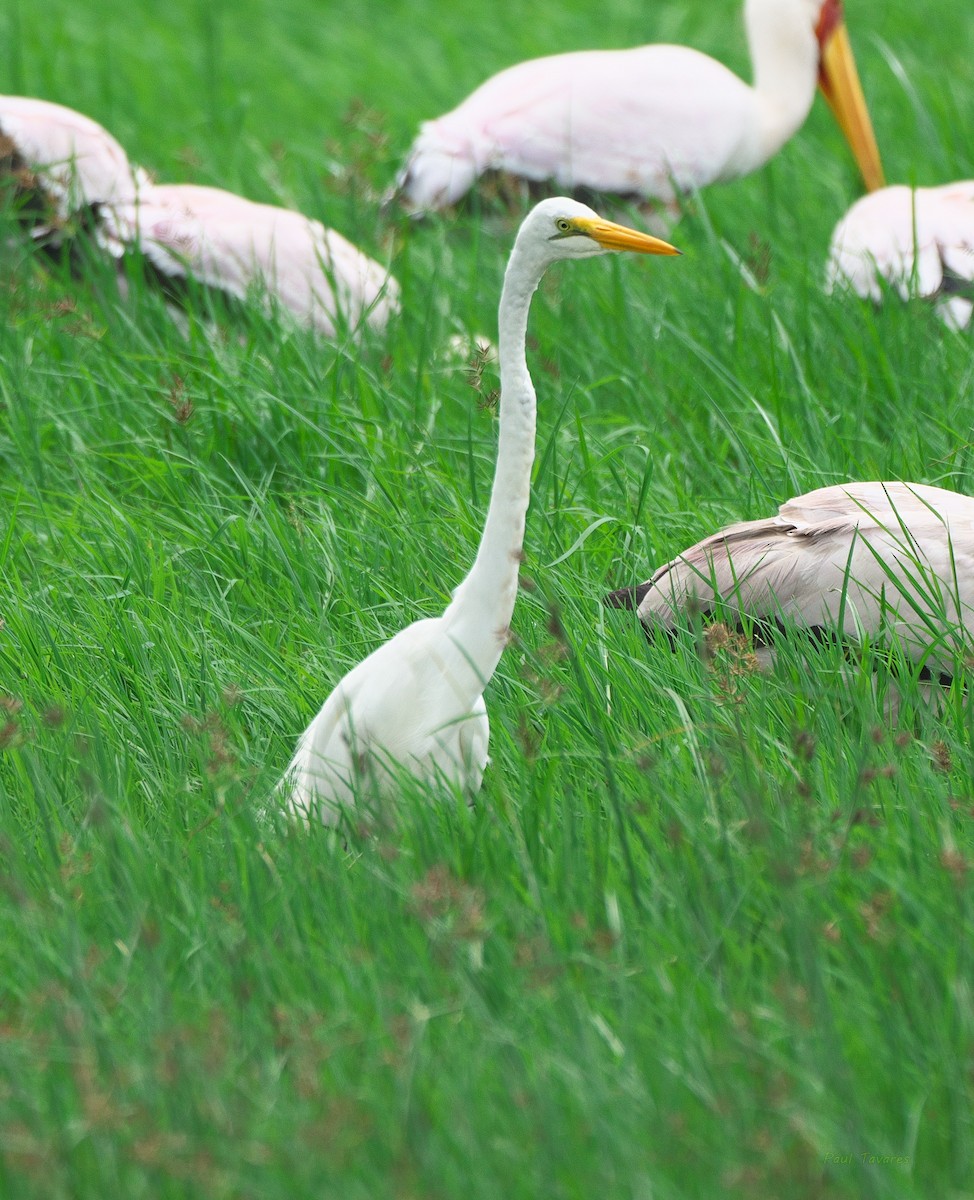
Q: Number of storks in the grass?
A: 5